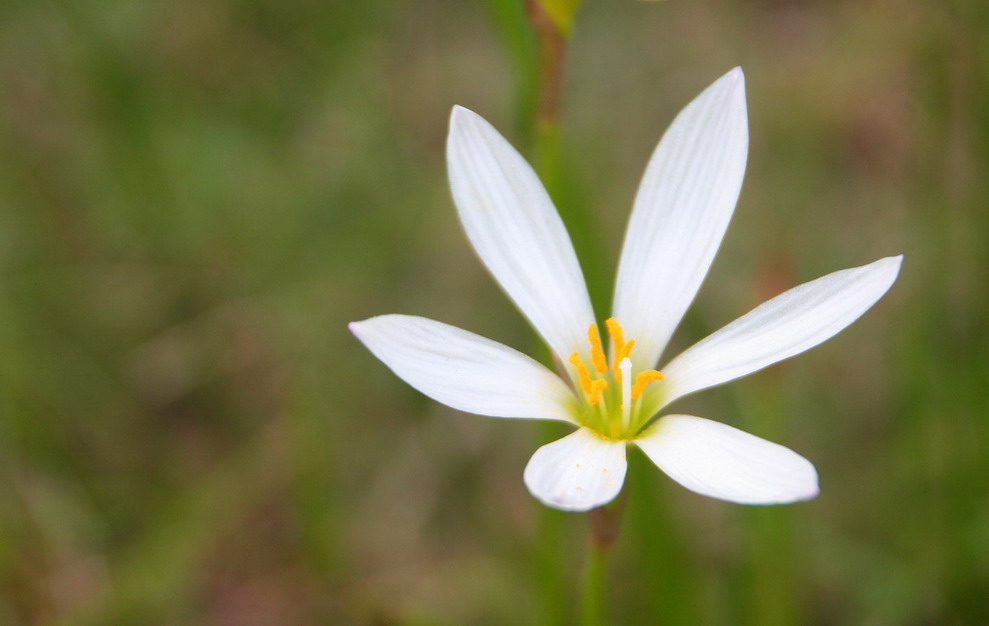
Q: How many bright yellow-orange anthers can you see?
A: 6